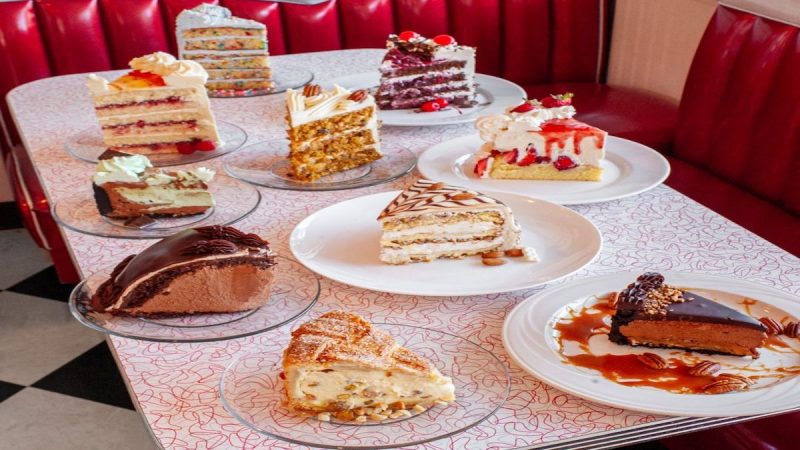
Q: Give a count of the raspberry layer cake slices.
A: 1